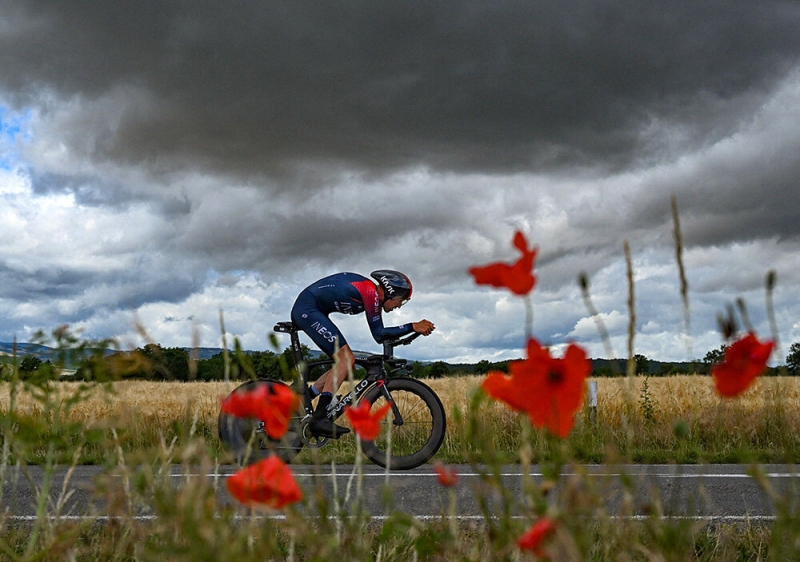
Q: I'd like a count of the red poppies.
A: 8